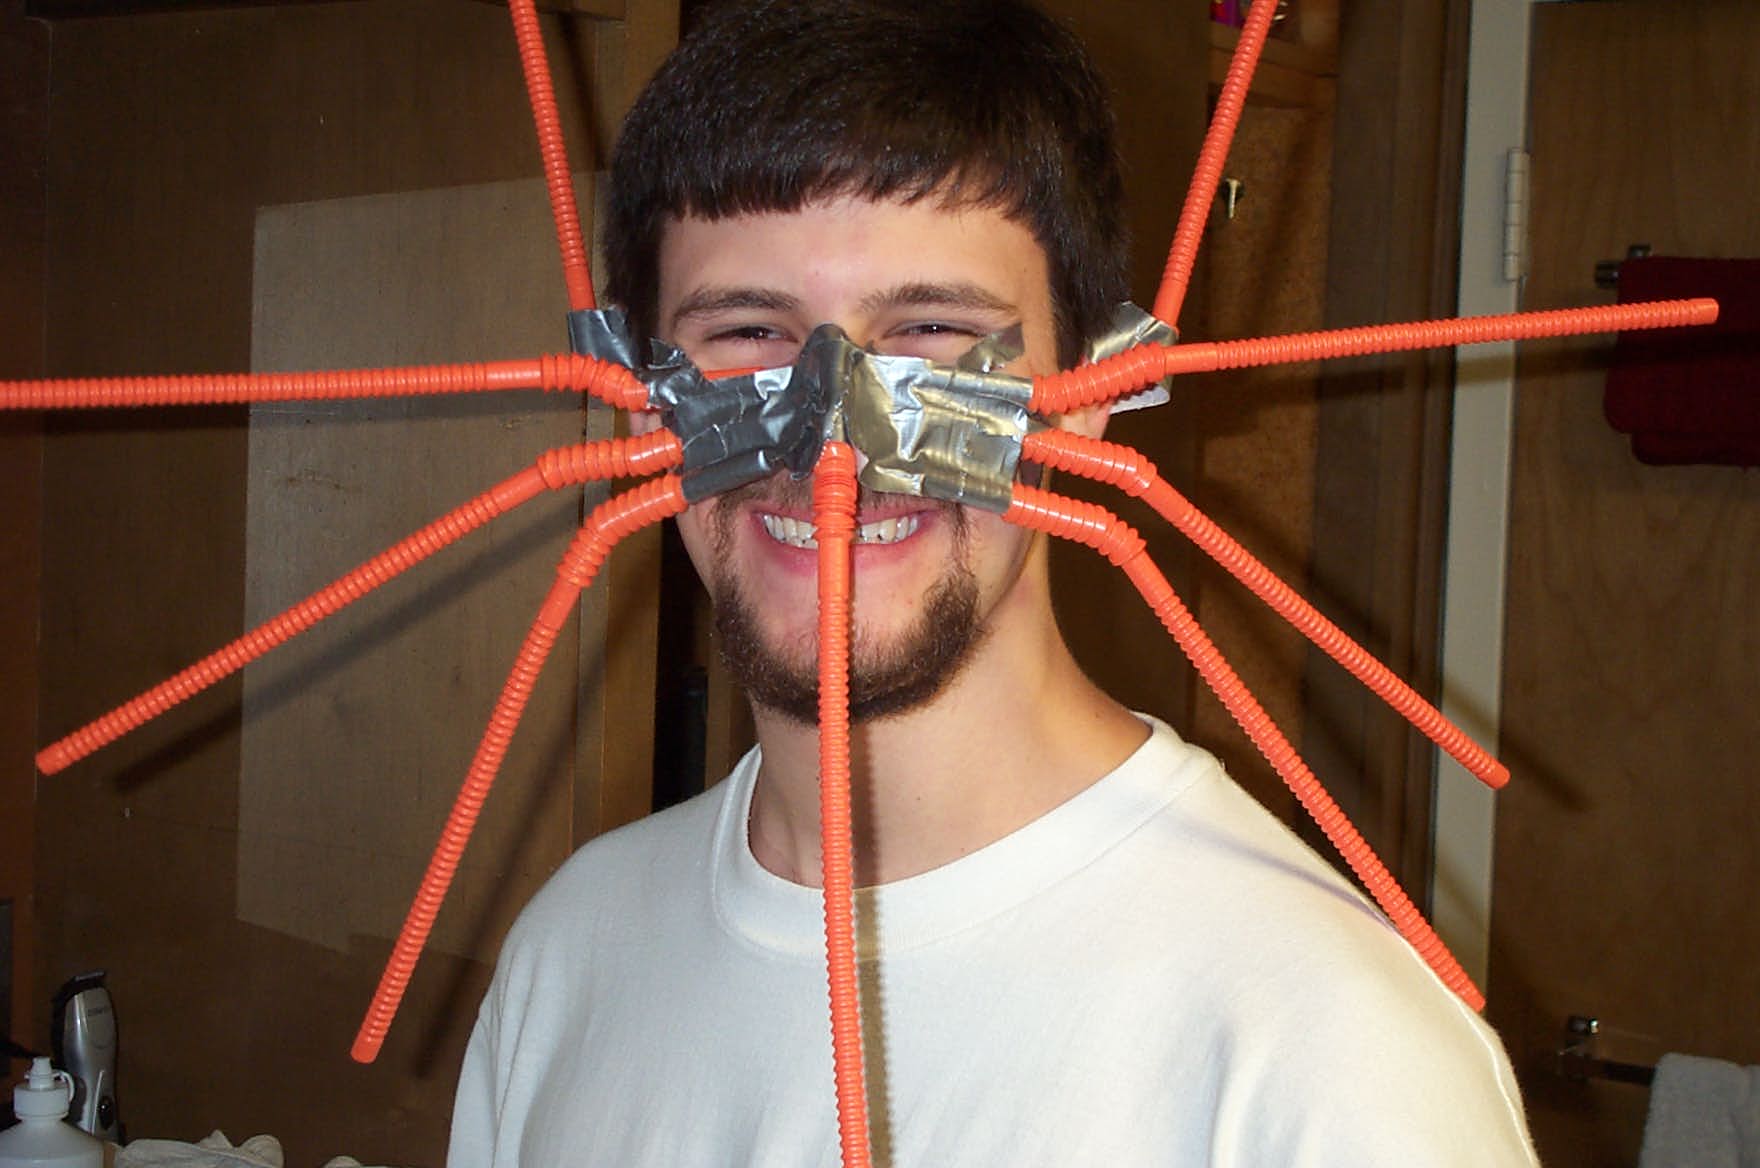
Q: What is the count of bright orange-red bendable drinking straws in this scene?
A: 9